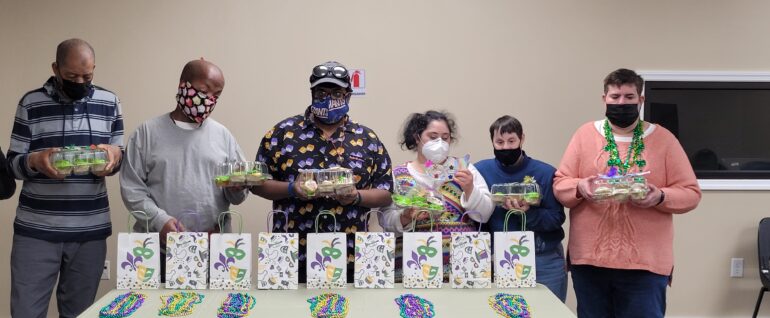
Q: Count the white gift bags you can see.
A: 9